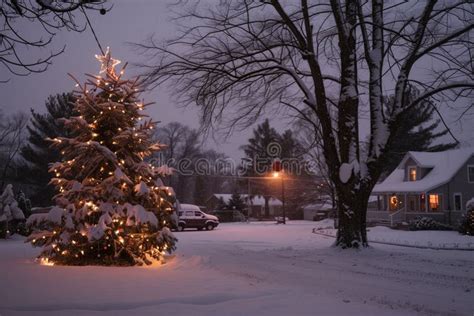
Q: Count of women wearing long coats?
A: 0